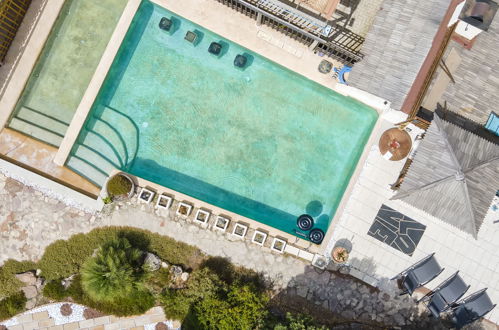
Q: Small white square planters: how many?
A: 8